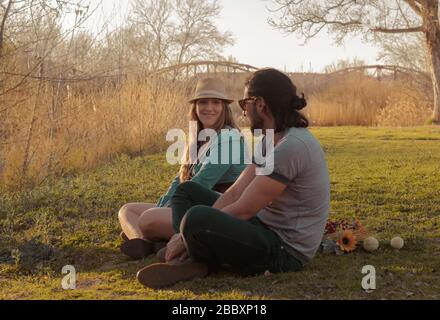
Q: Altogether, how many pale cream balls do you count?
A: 2